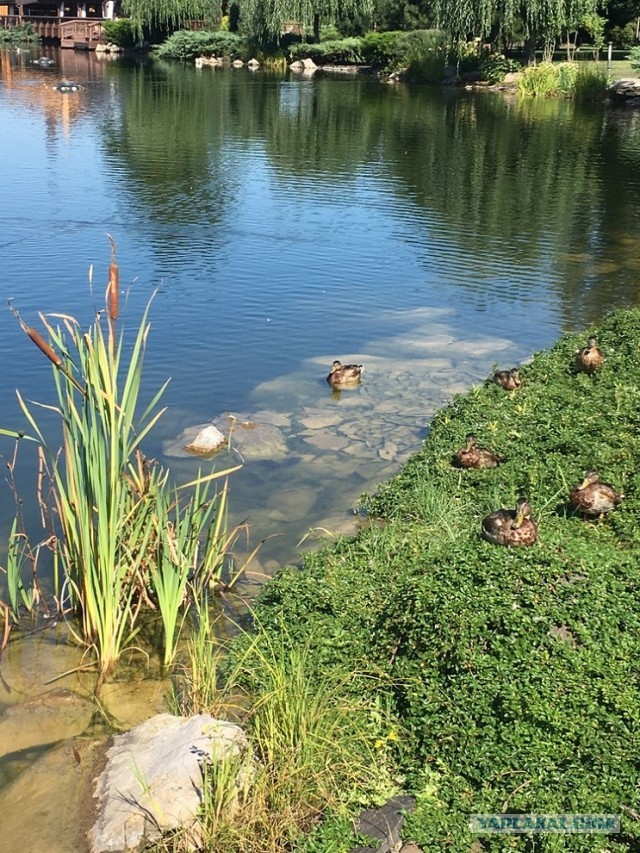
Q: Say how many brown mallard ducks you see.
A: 6